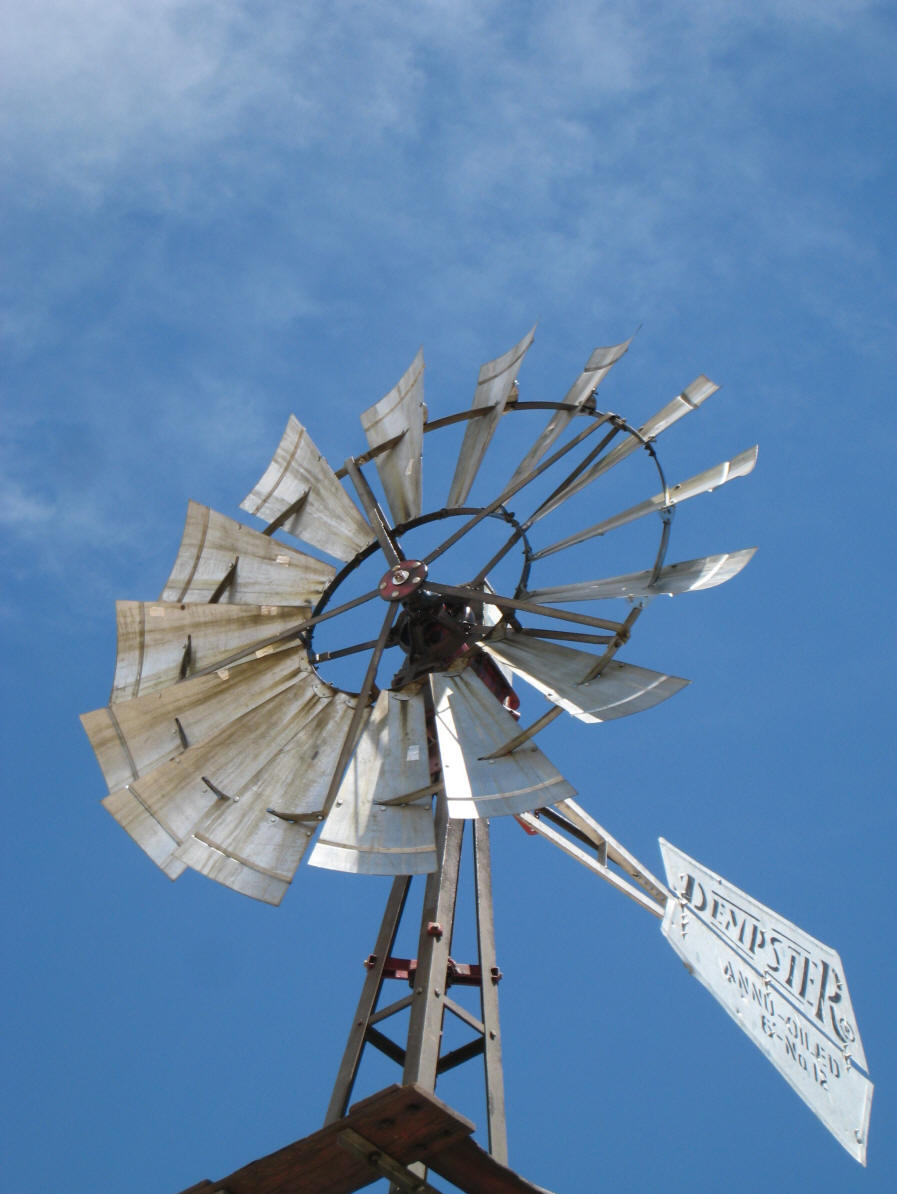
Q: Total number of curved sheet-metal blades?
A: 15